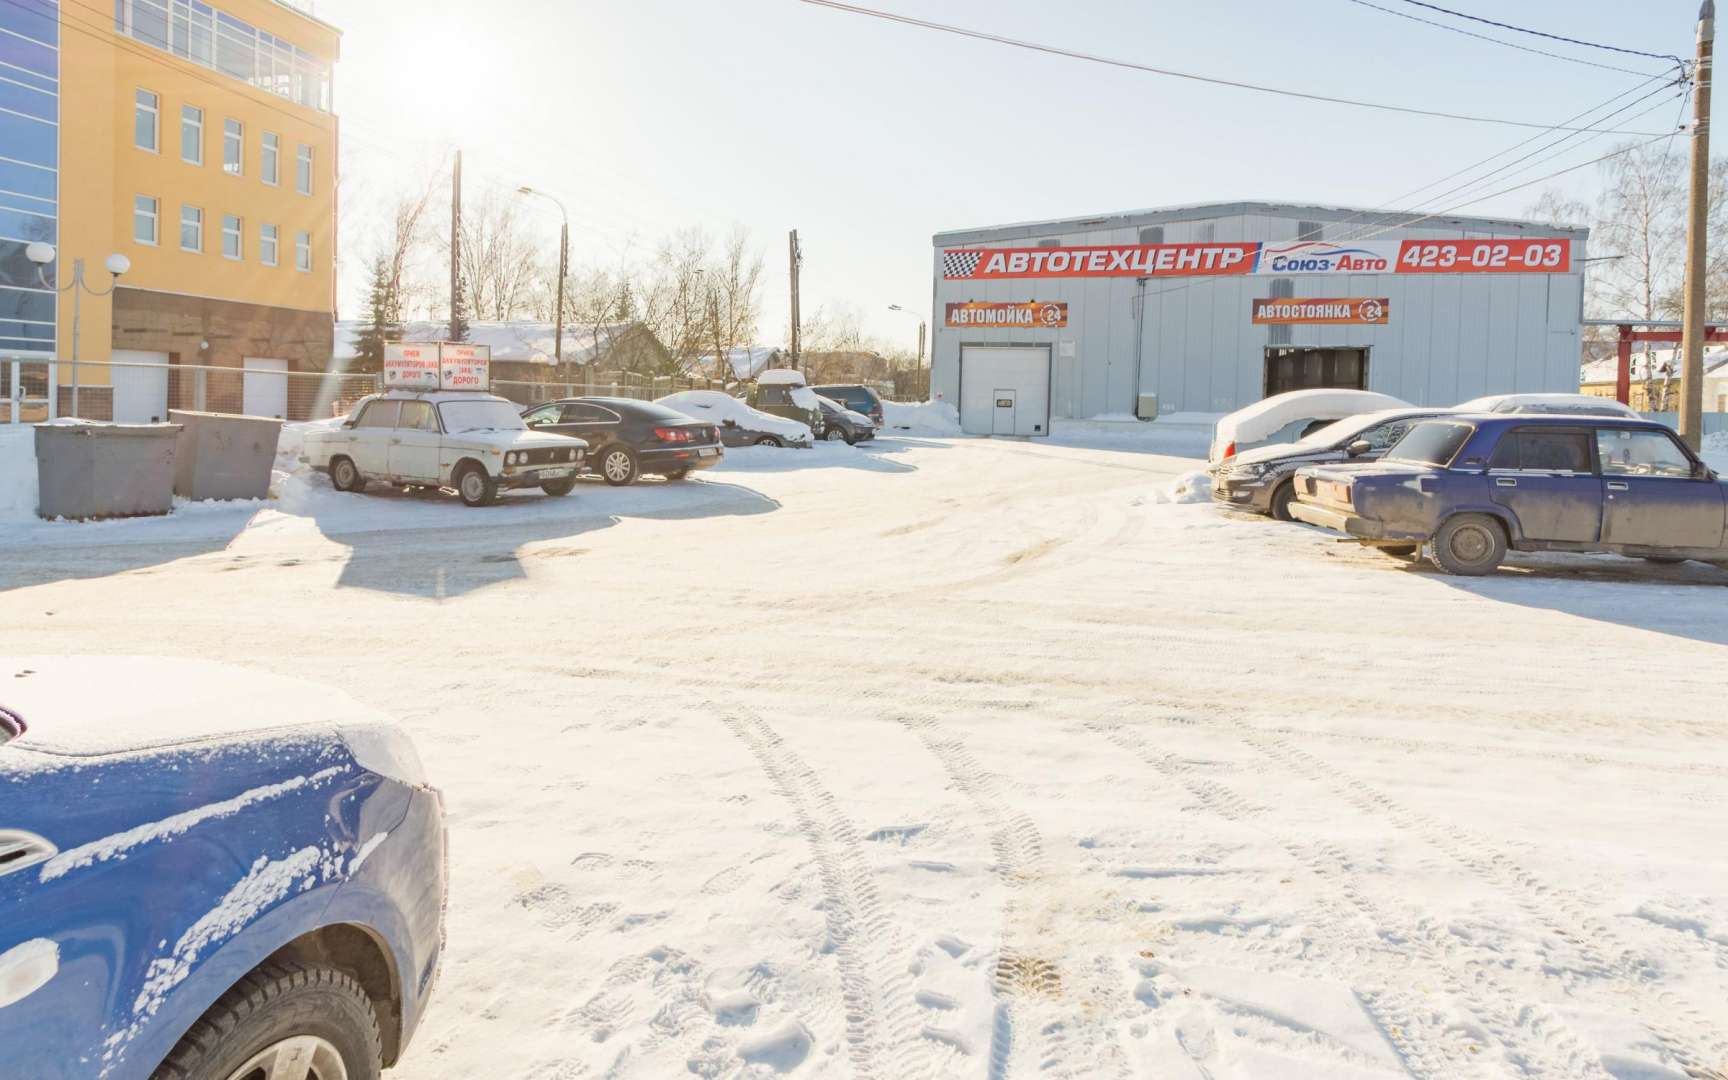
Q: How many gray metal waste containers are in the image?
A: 2